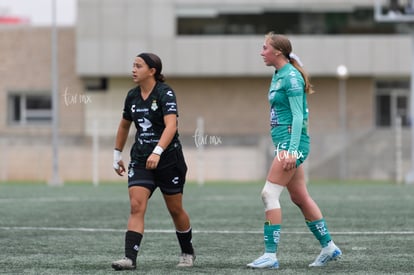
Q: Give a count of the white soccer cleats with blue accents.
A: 2